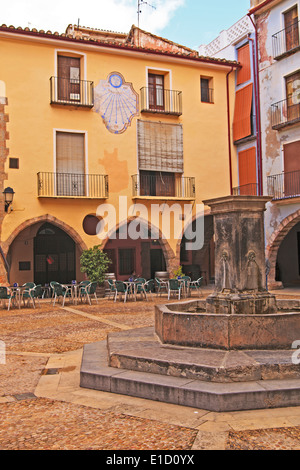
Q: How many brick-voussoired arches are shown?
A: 4